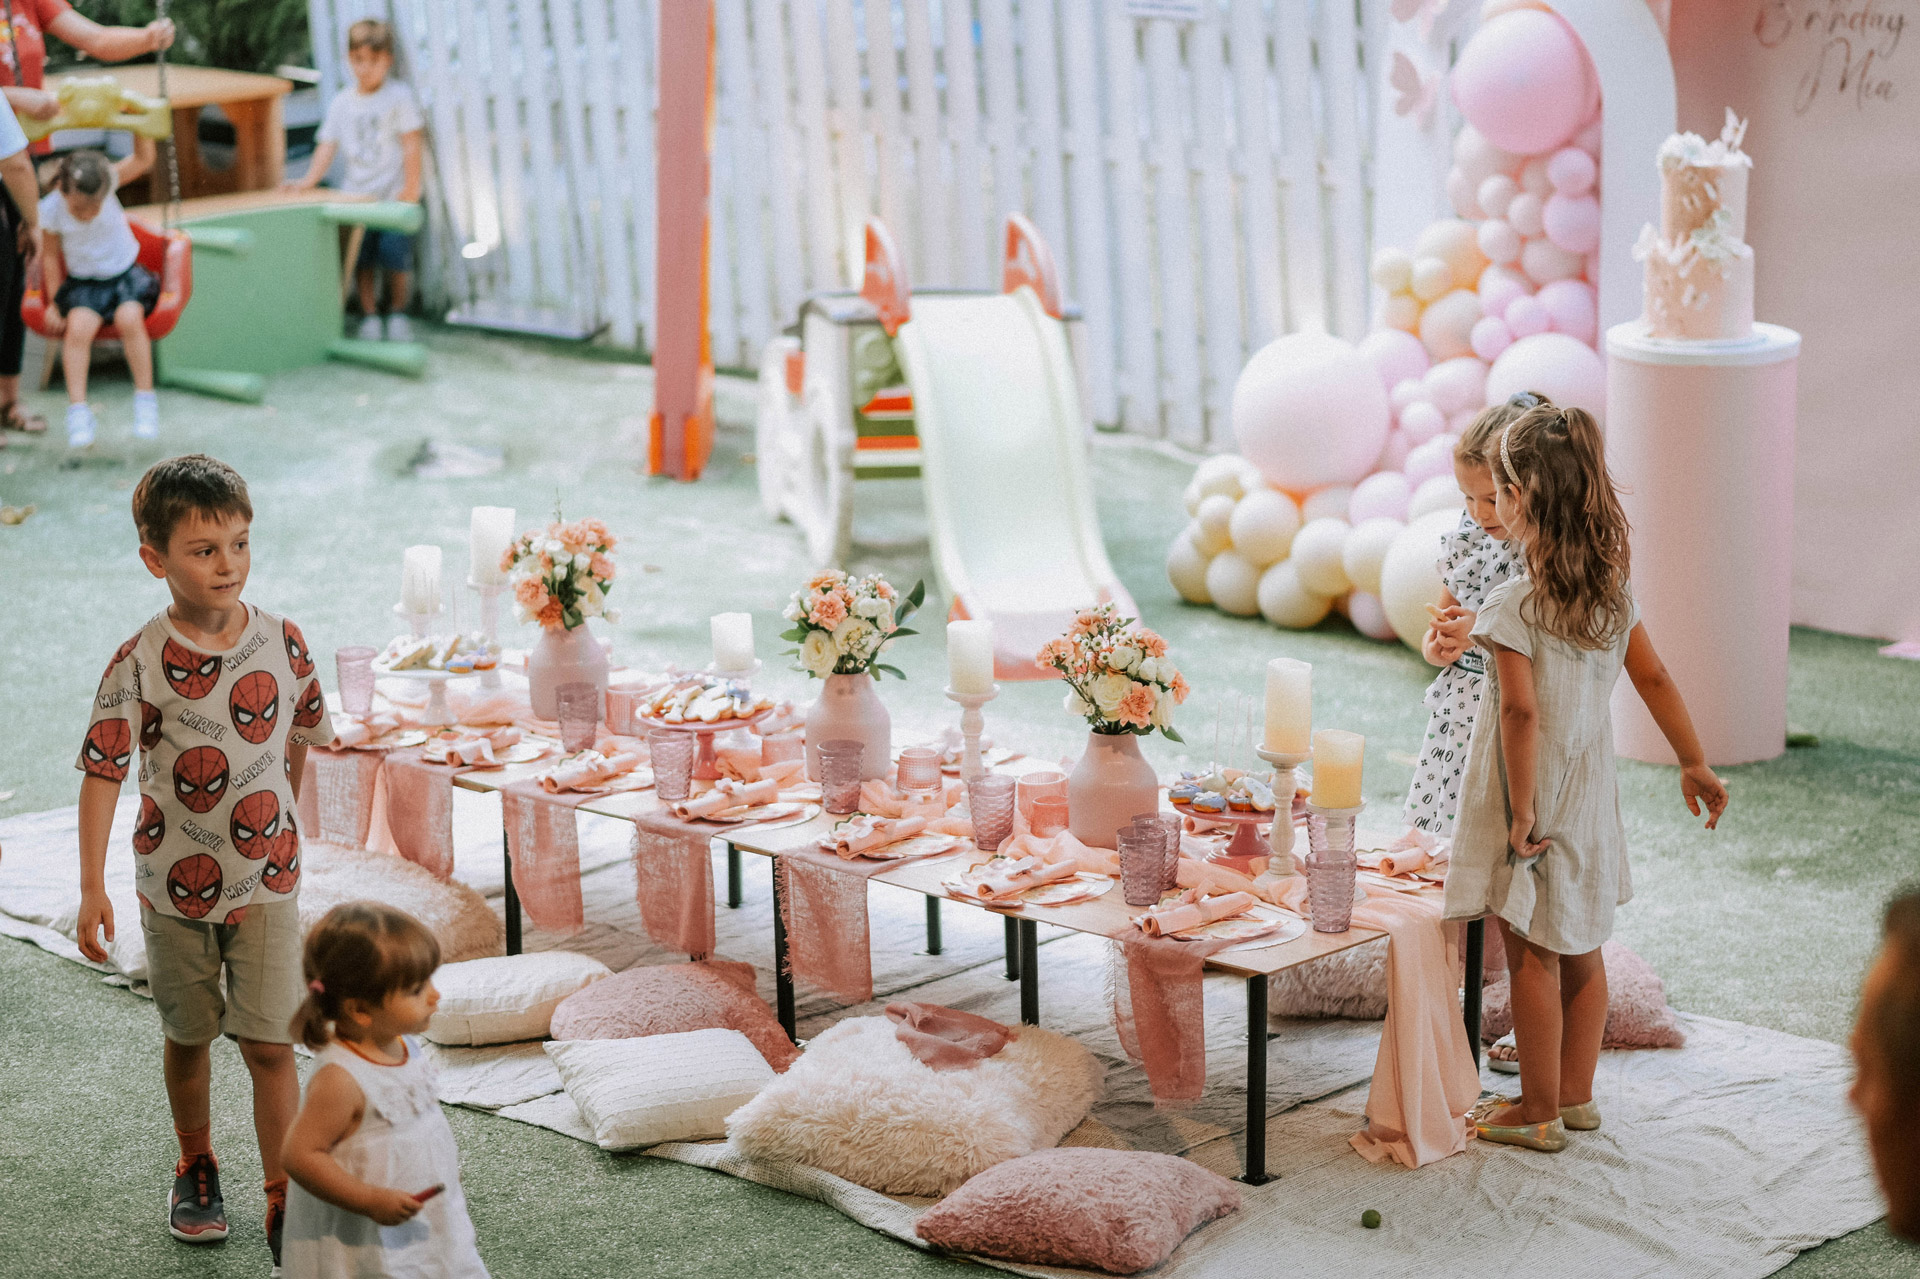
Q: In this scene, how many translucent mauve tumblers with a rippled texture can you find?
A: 9